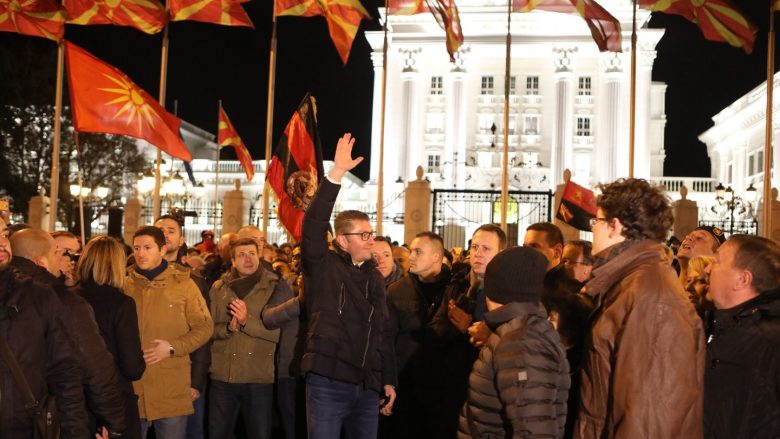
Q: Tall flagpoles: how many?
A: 7